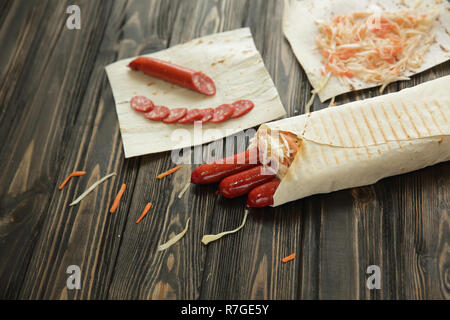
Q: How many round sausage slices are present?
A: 7